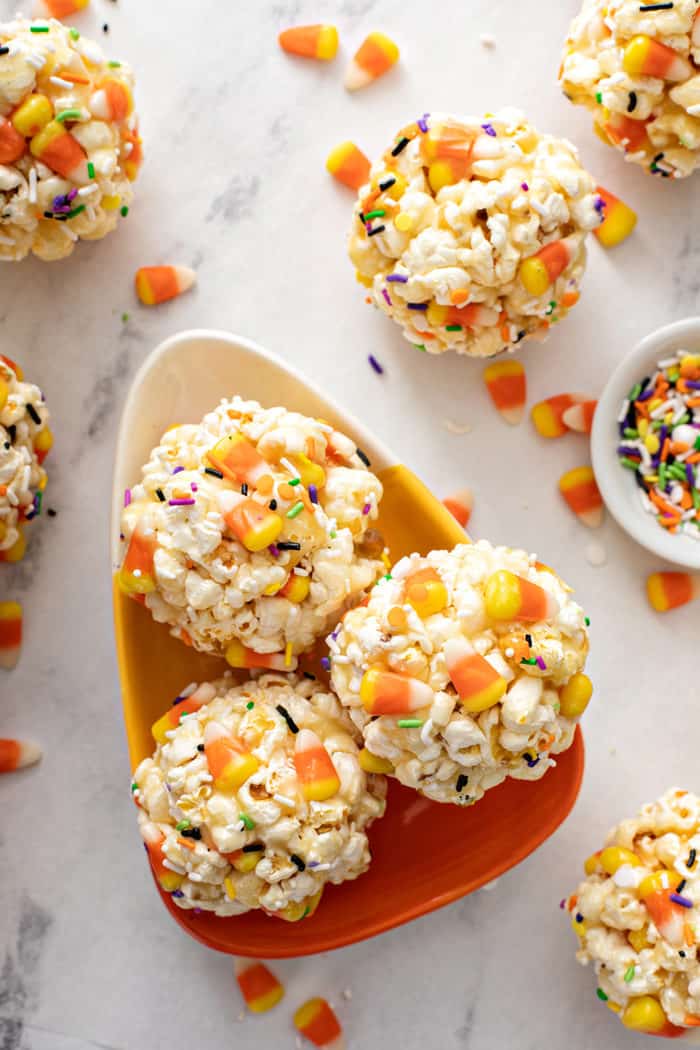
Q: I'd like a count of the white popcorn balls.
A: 8